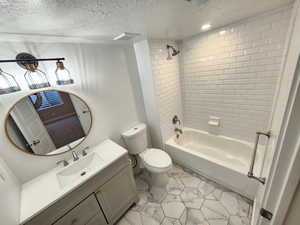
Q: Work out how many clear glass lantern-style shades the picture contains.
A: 3